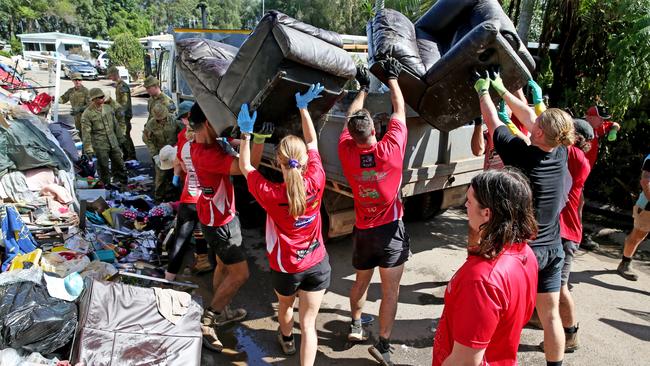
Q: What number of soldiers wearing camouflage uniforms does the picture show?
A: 6